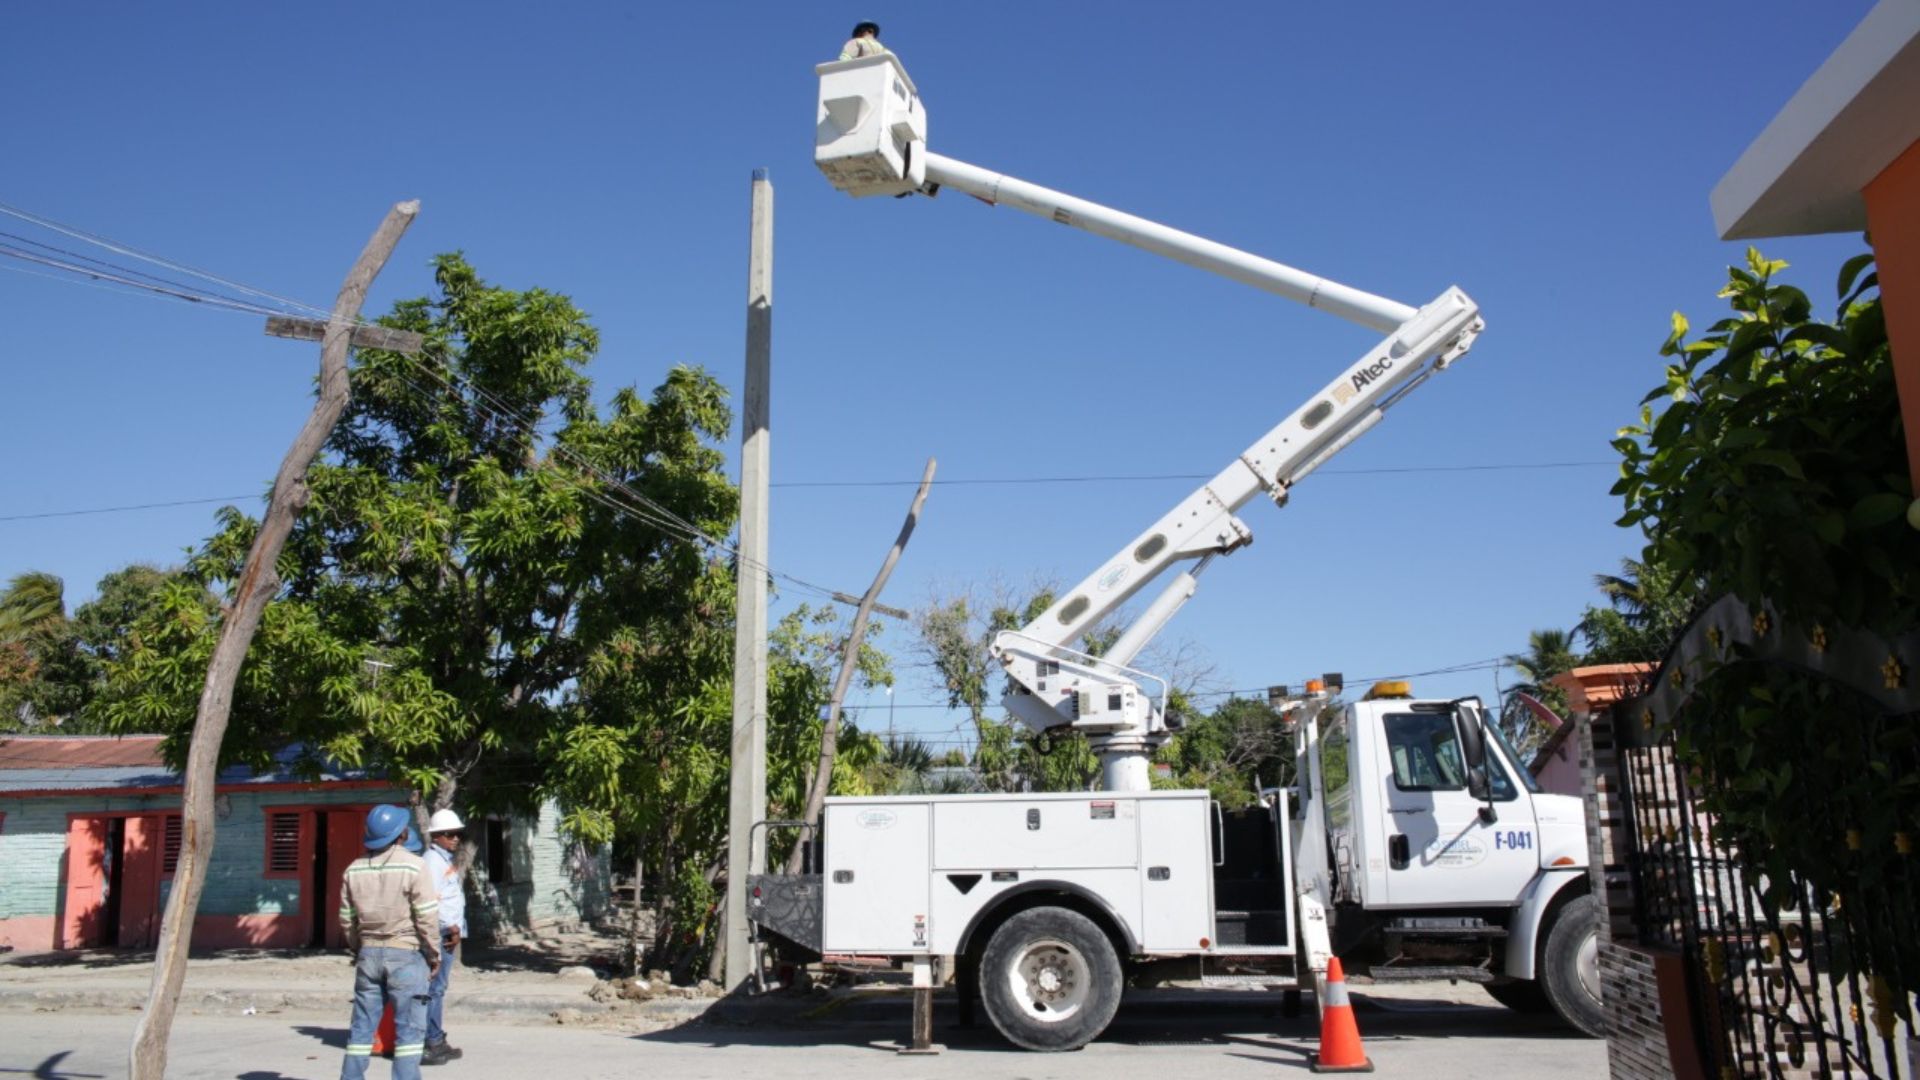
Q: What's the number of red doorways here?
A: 2